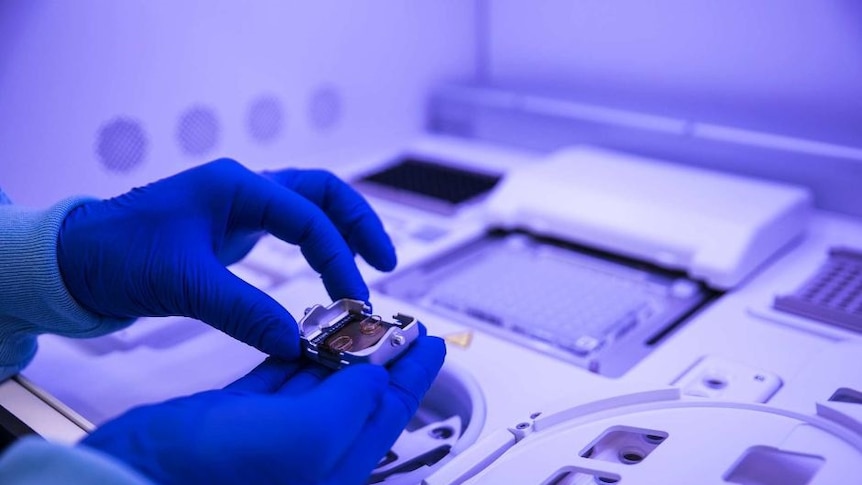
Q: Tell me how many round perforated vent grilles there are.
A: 4